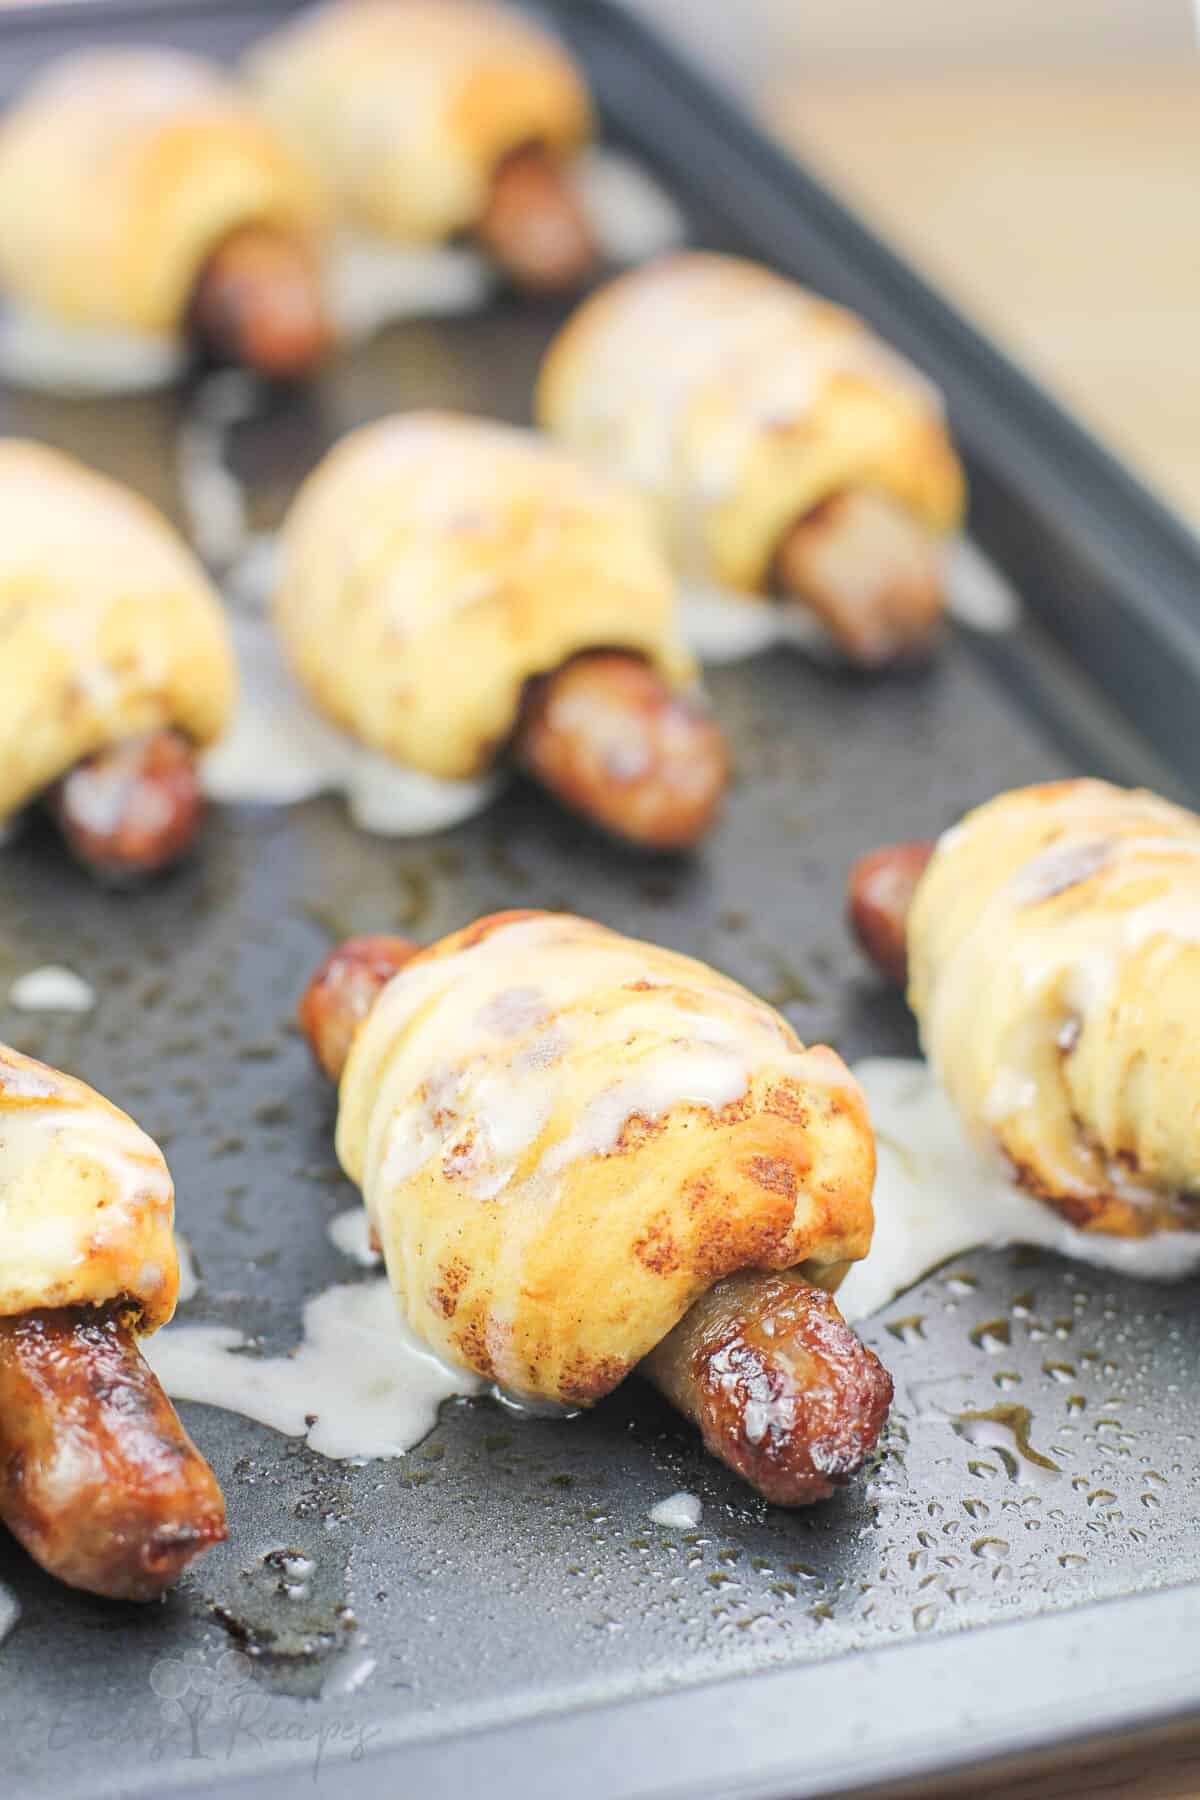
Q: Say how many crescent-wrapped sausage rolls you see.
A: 8